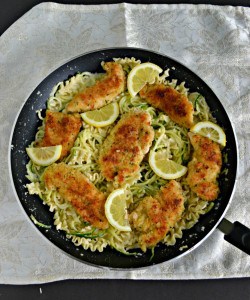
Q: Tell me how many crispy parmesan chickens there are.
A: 7